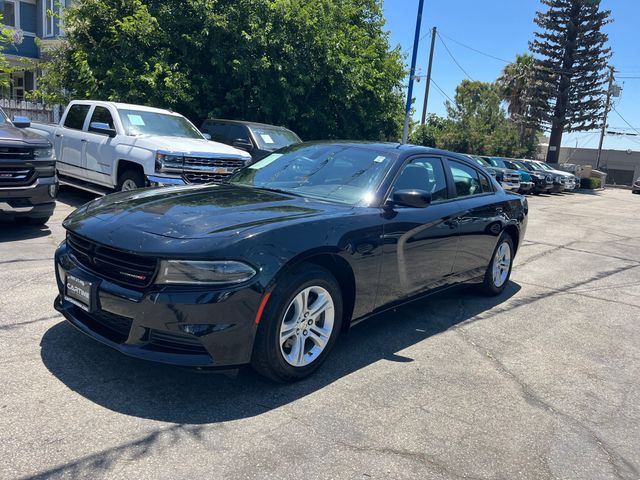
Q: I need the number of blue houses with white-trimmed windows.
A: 1